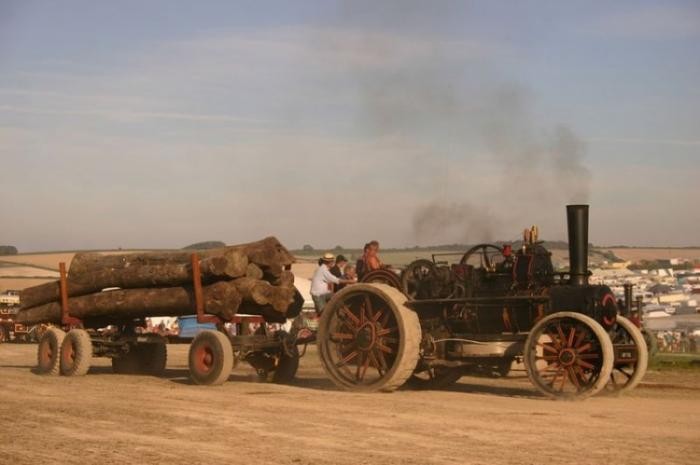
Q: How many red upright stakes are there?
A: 2